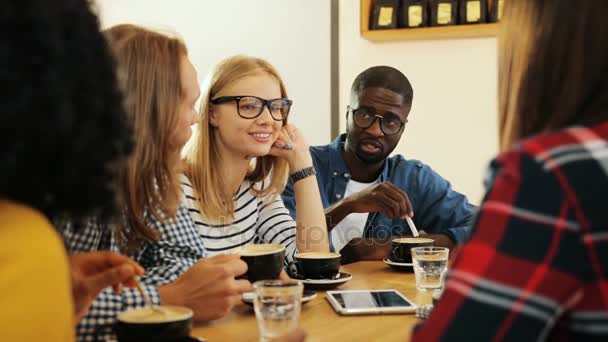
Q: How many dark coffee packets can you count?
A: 5